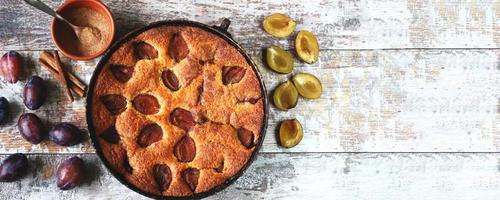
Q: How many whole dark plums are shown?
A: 7